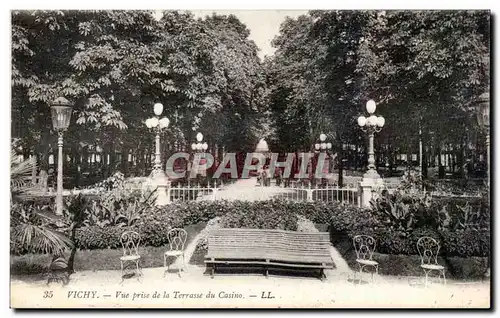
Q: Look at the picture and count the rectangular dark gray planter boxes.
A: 0